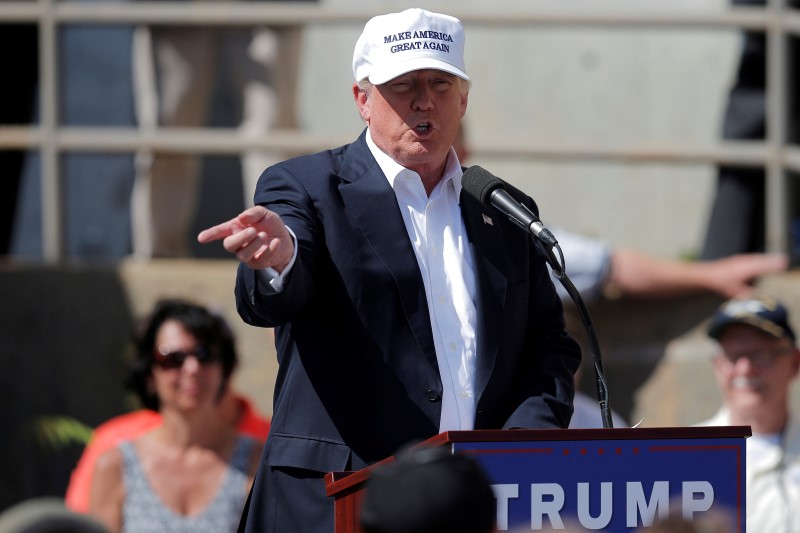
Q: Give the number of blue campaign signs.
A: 1